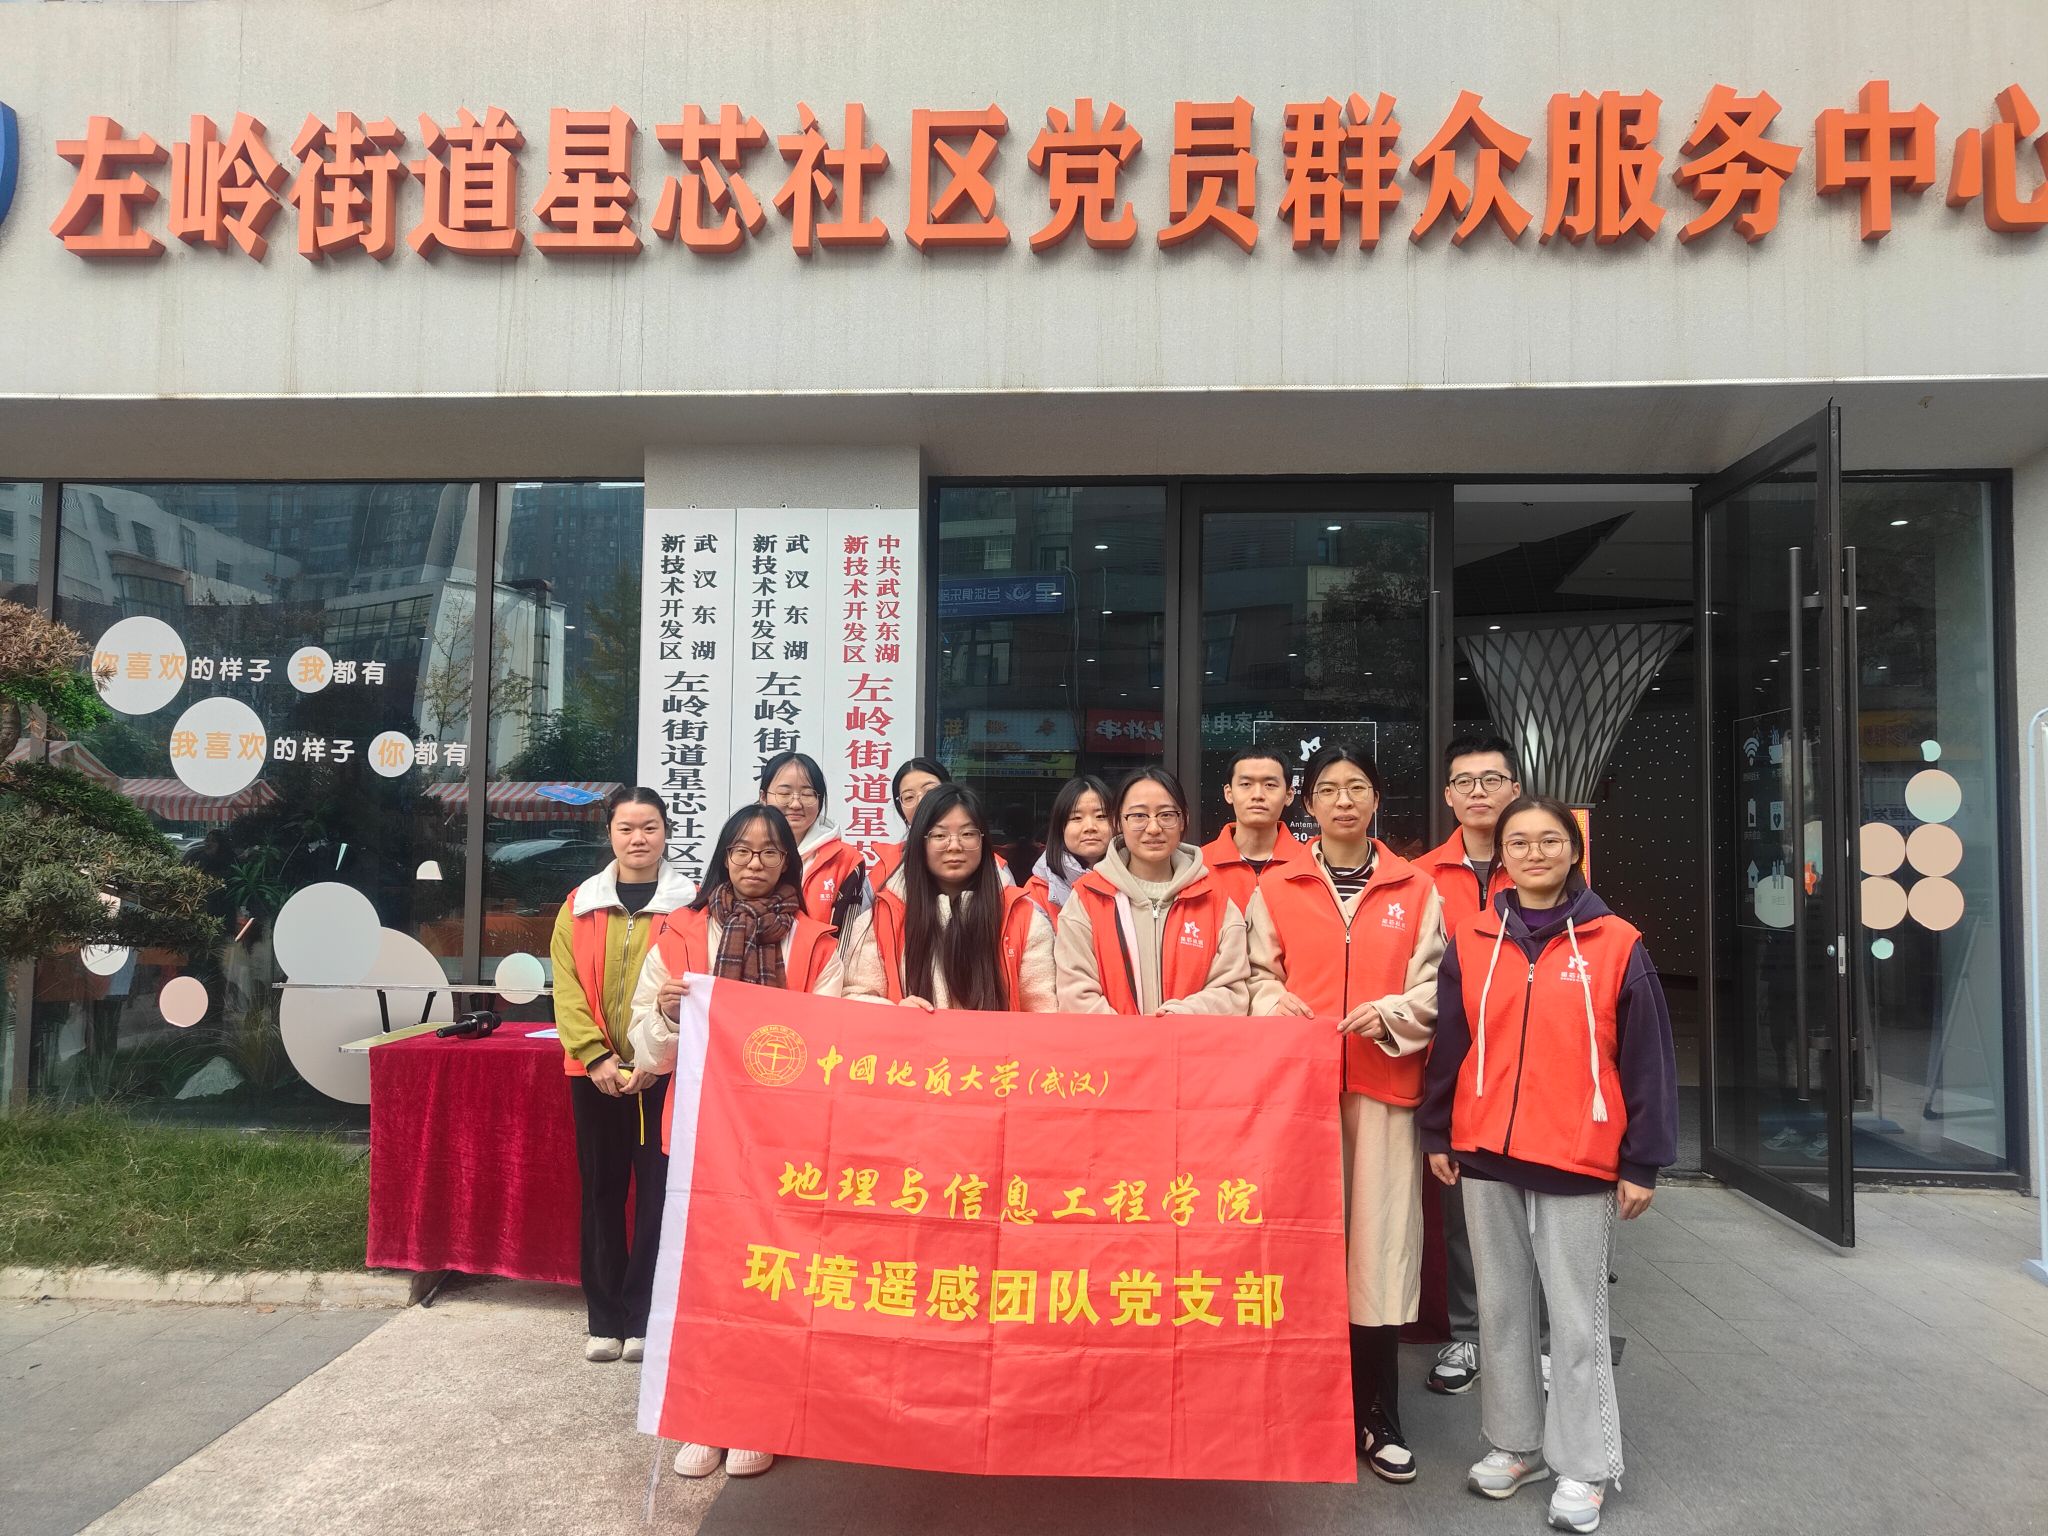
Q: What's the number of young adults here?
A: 11